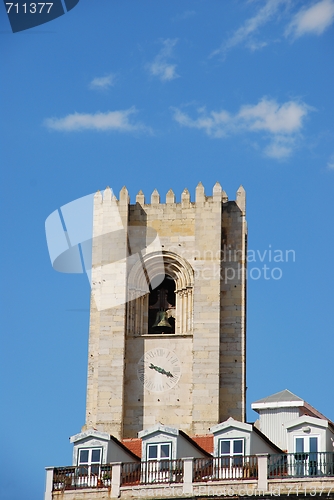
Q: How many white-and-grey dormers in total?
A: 4